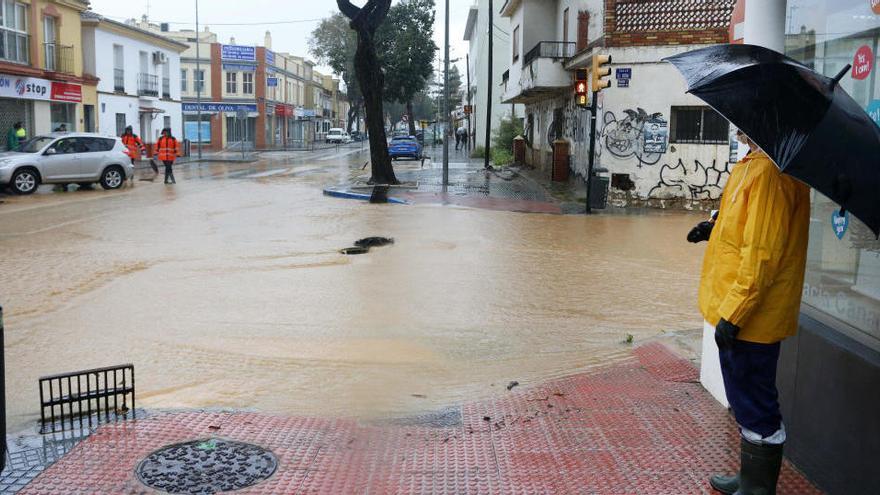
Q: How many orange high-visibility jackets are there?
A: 2